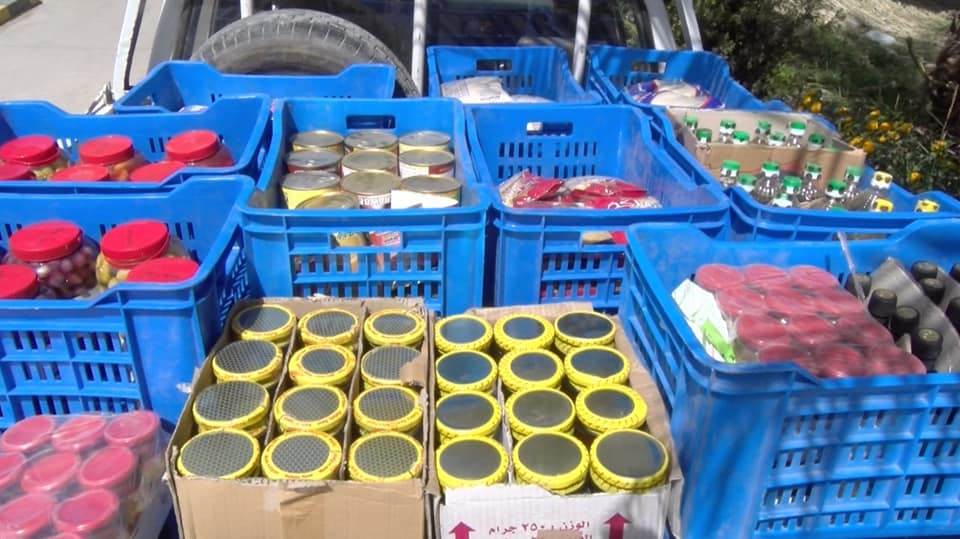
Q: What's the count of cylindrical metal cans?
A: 10